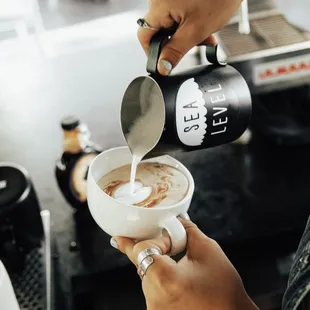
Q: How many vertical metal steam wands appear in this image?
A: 1